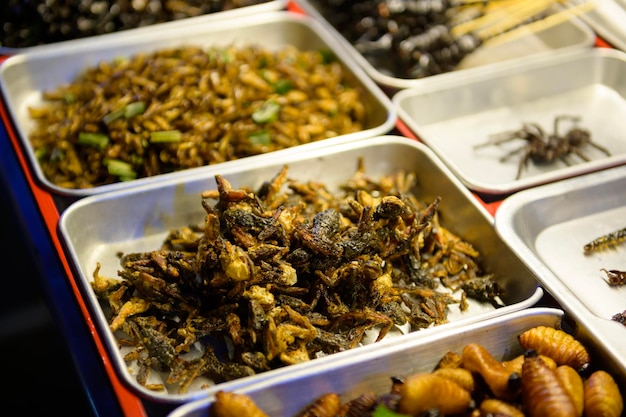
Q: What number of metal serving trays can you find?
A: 8